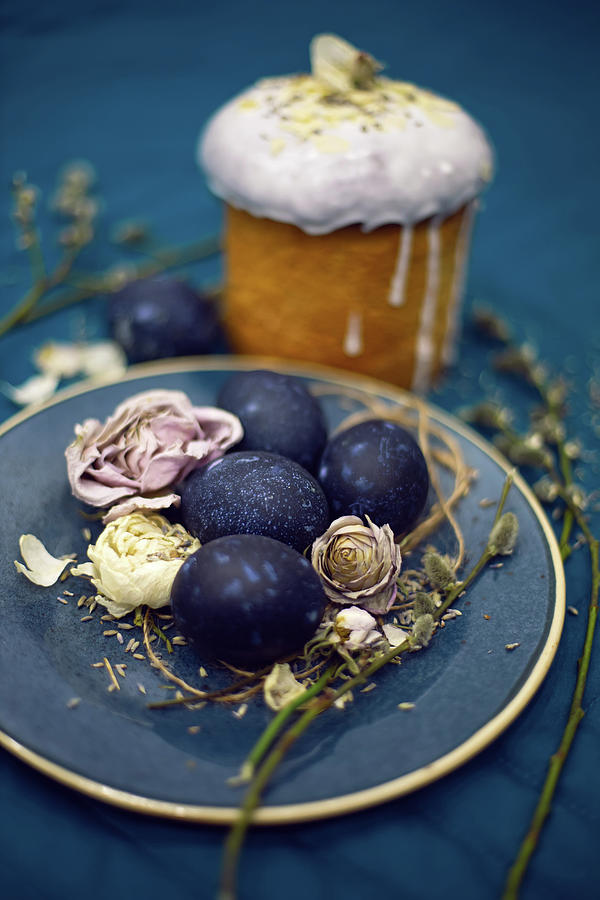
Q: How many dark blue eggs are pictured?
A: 5